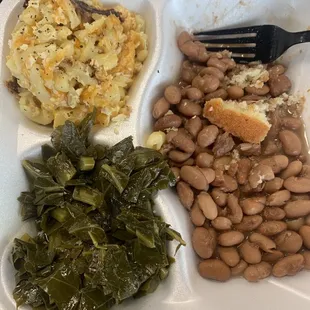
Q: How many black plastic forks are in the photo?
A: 1